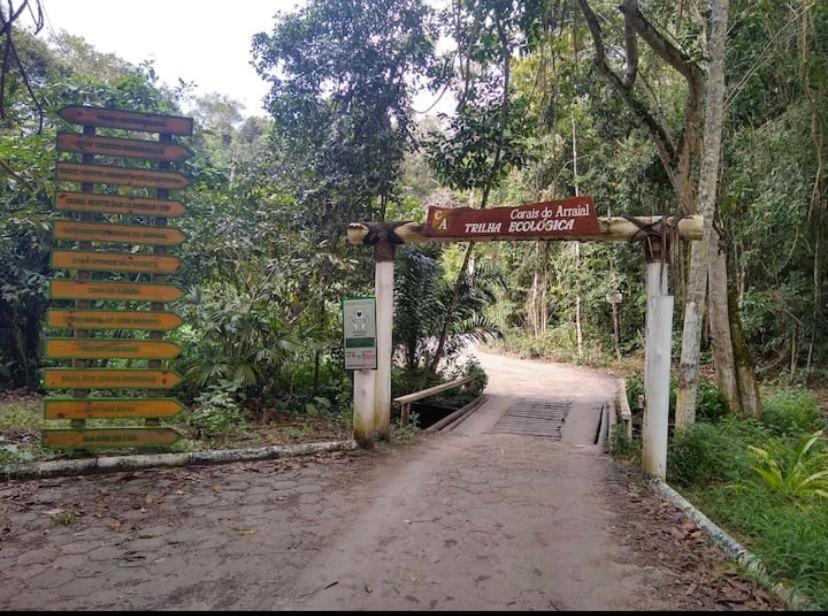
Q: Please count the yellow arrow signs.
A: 12